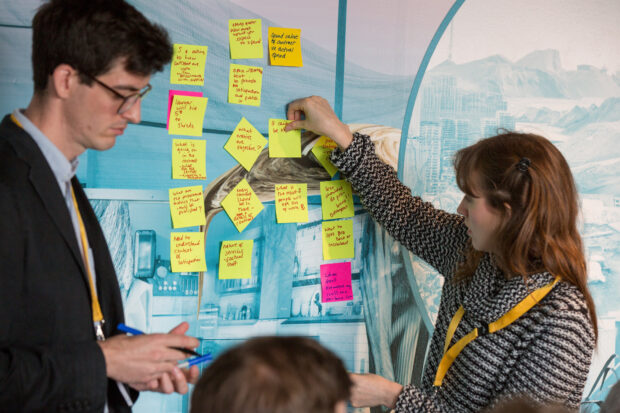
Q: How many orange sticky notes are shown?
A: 1